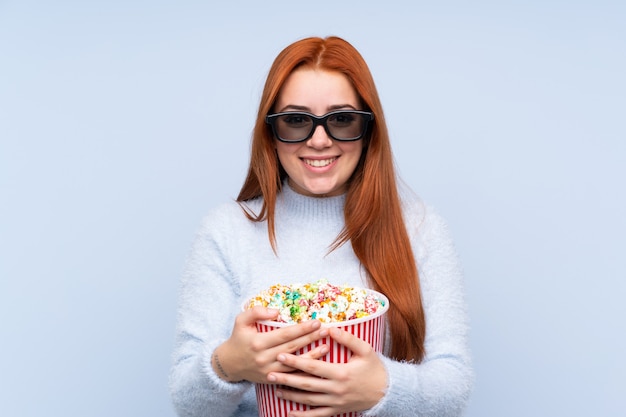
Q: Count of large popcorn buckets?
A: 1